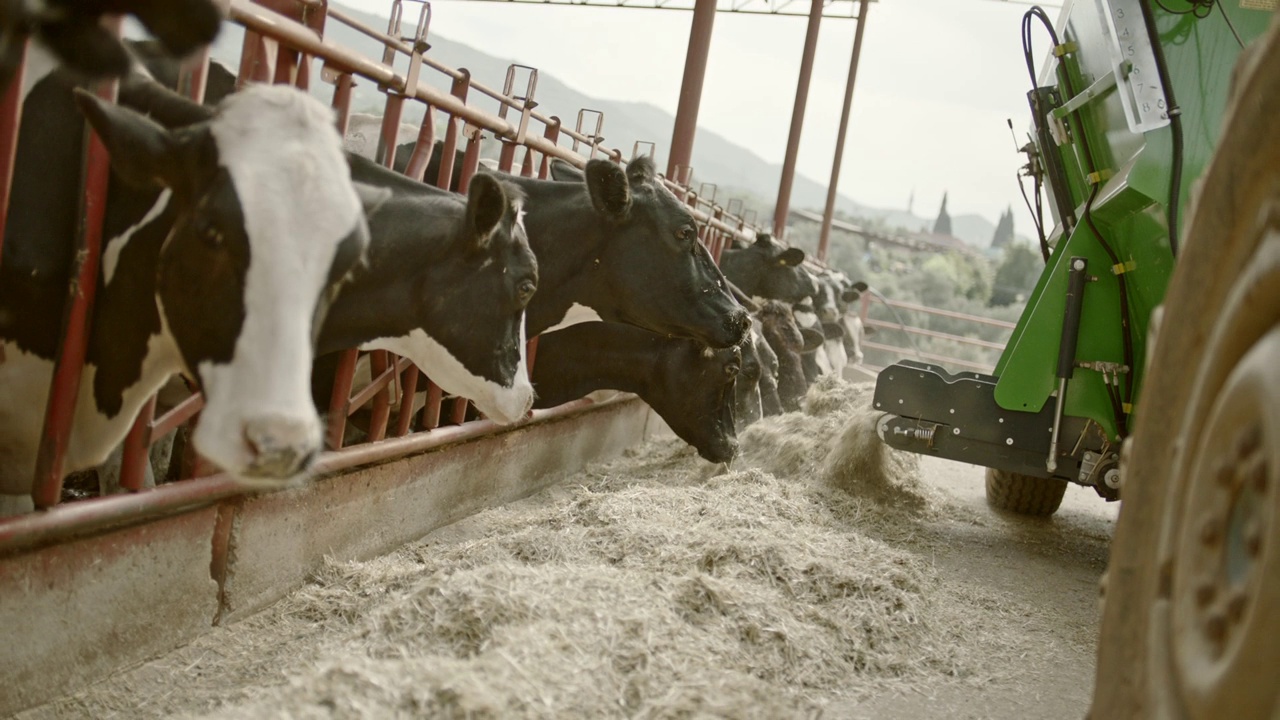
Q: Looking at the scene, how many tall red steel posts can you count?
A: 3